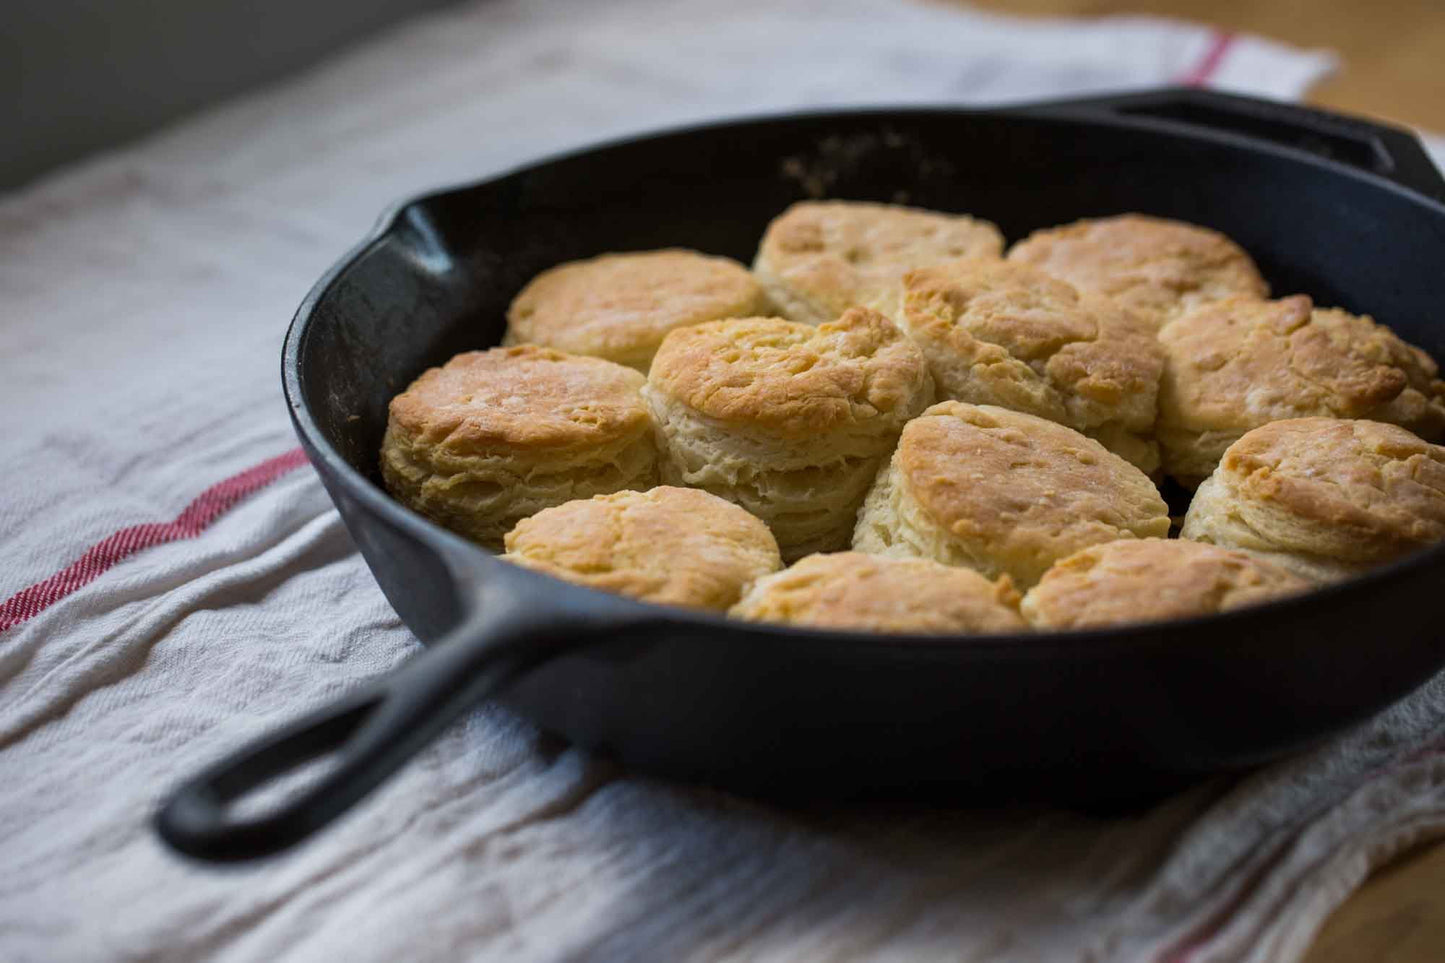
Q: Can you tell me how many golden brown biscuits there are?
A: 12